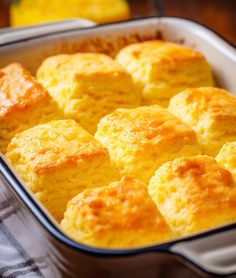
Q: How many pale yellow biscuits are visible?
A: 9